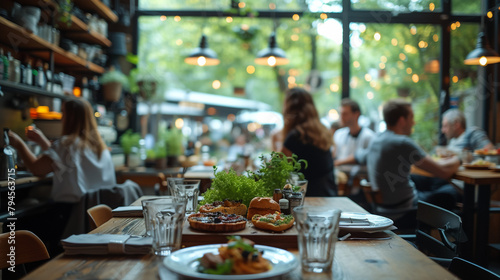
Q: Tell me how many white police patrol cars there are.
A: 0